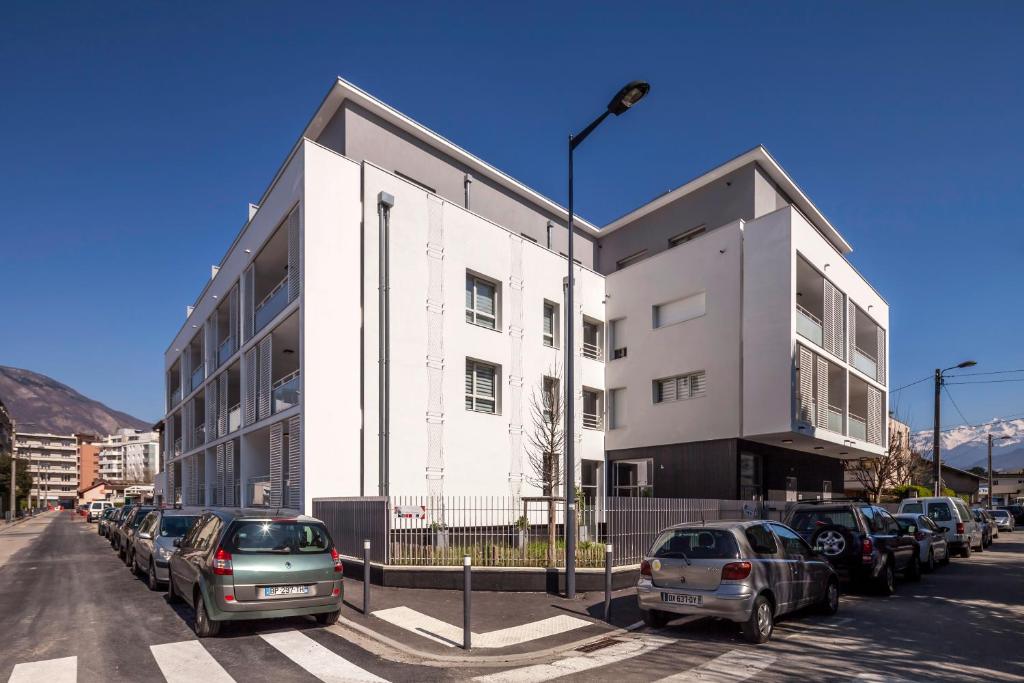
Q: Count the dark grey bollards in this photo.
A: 3